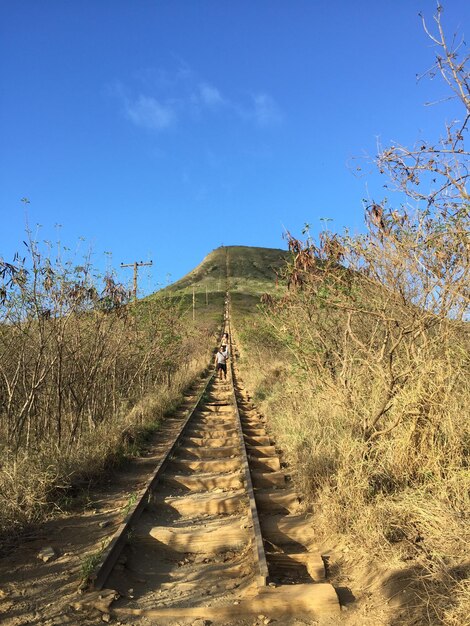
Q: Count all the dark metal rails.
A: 2